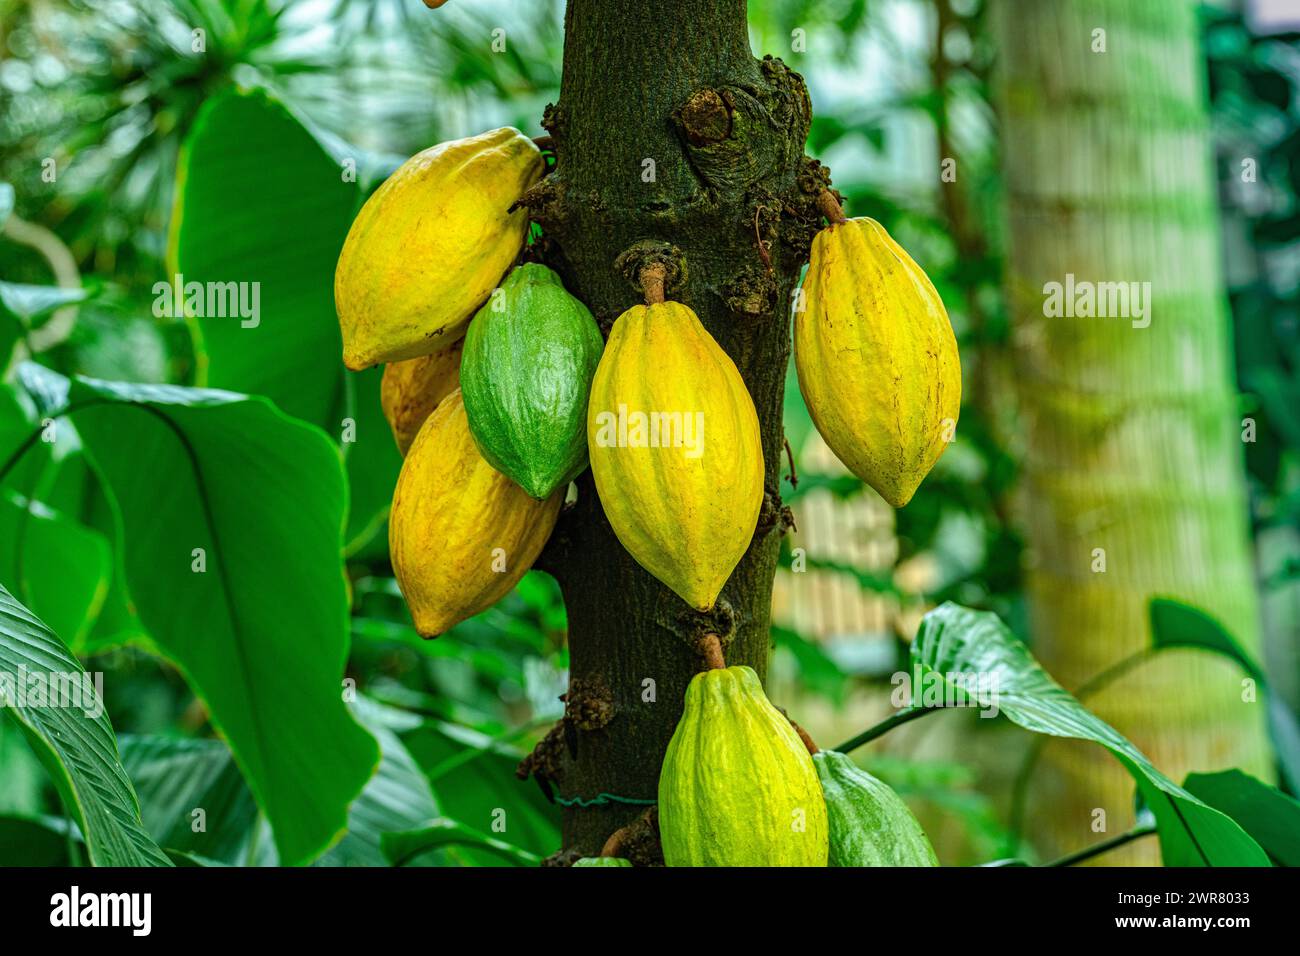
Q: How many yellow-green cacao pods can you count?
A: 1